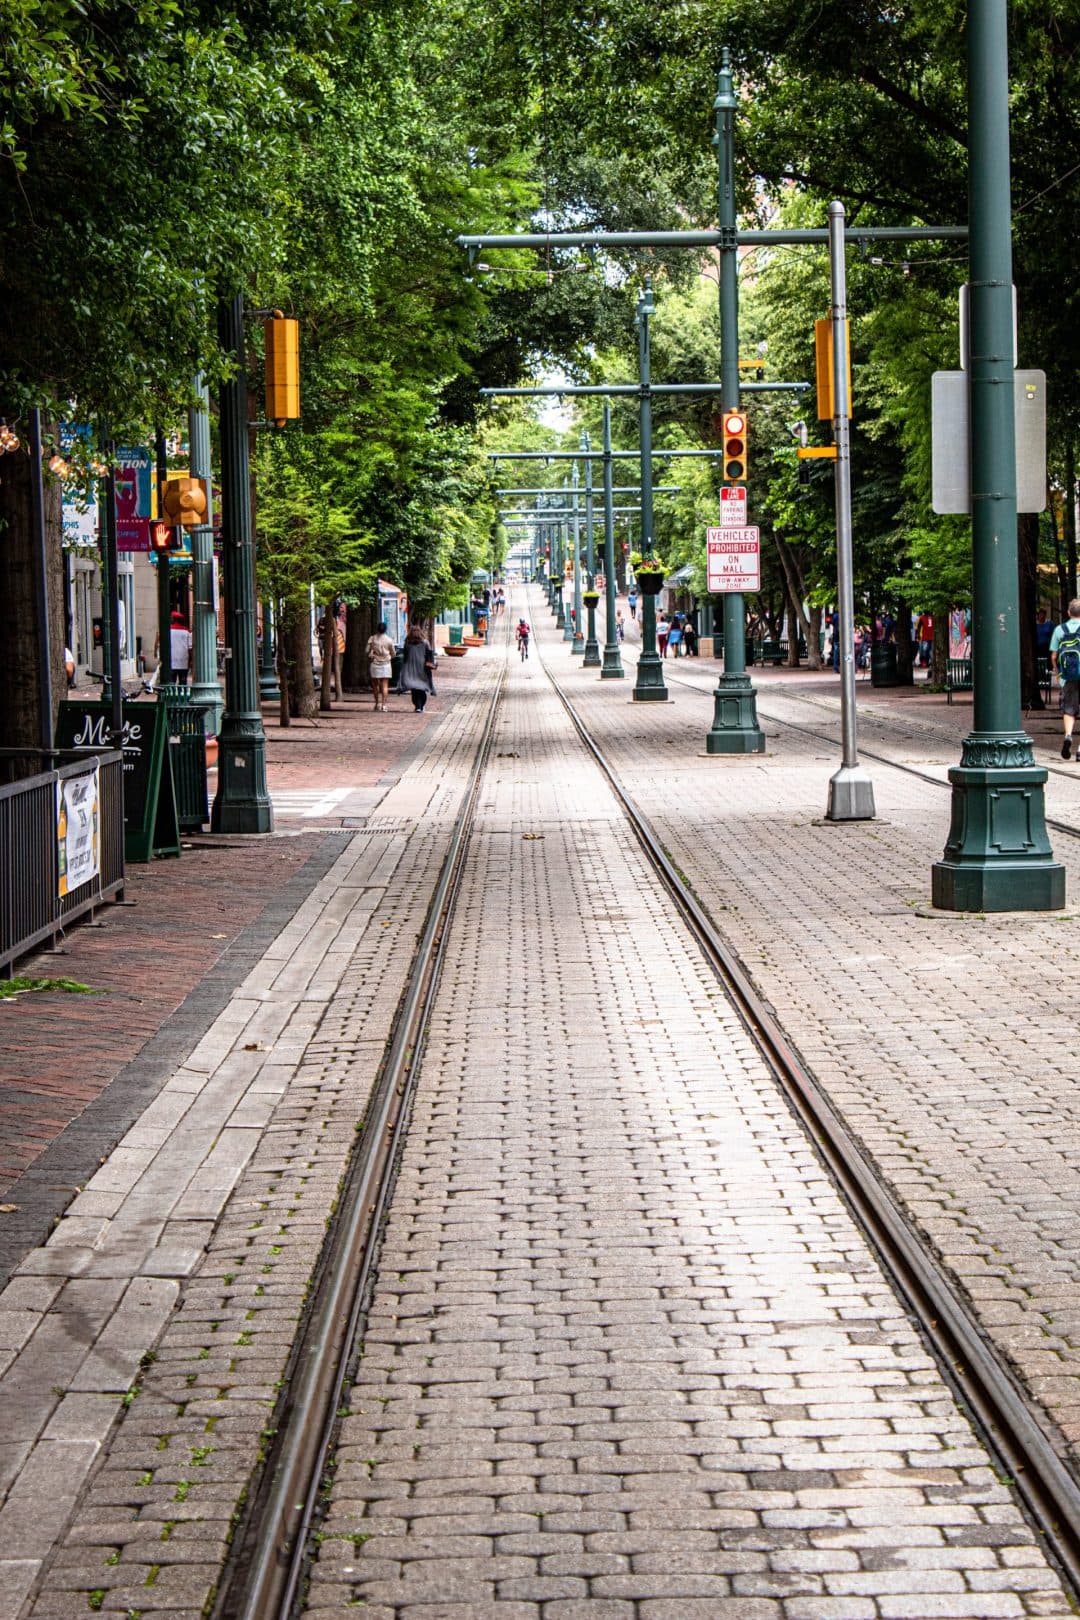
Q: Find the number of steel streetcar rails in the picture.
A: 4